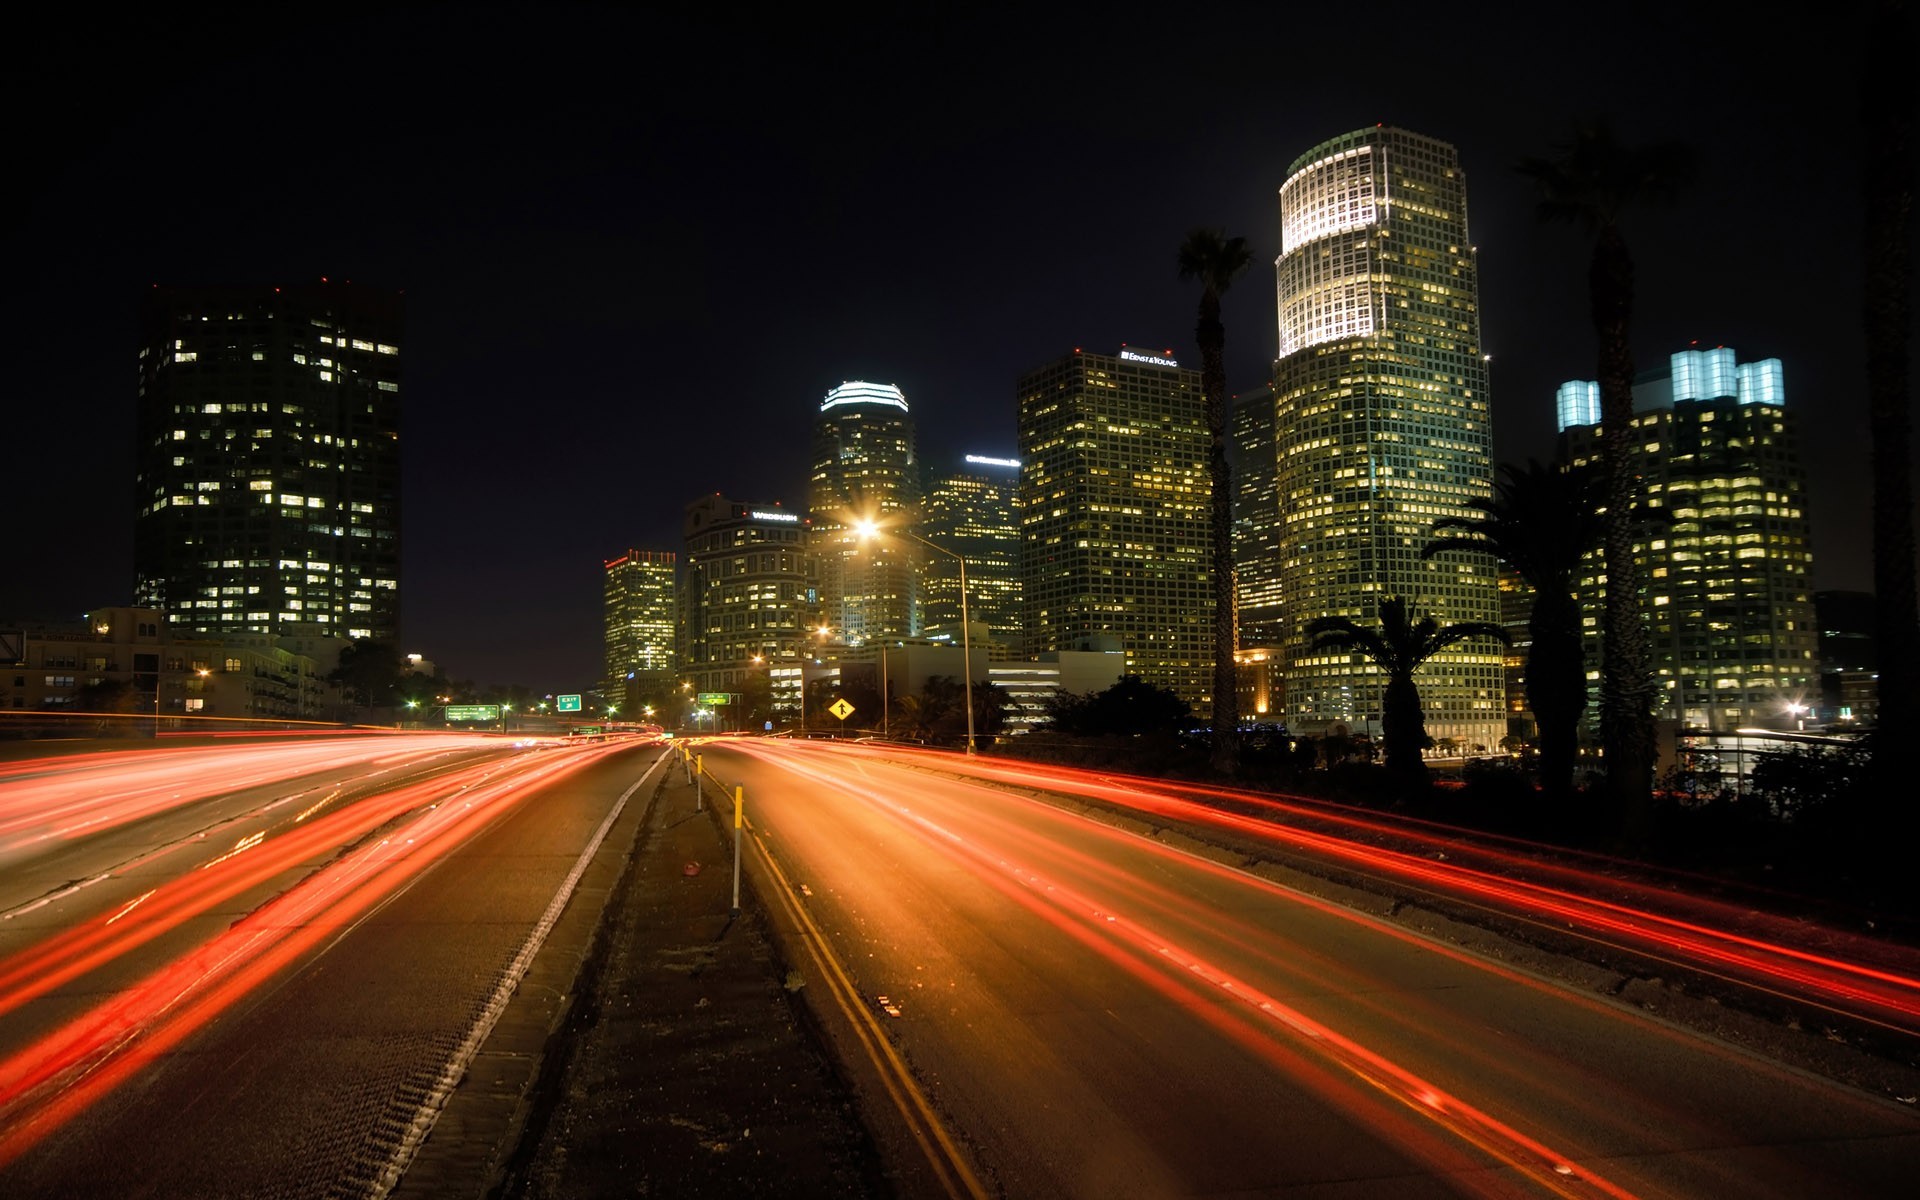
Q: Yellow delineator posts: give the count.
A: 5